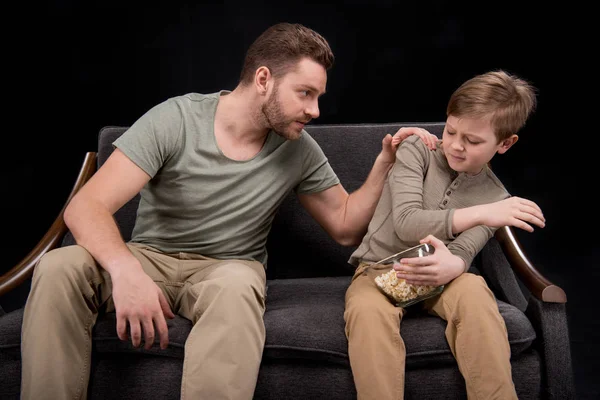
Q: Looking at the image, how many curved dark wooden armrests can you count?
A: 2